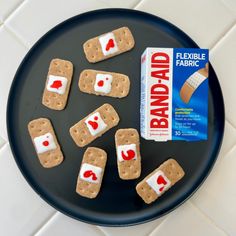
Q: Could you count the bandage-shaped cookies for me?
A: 8